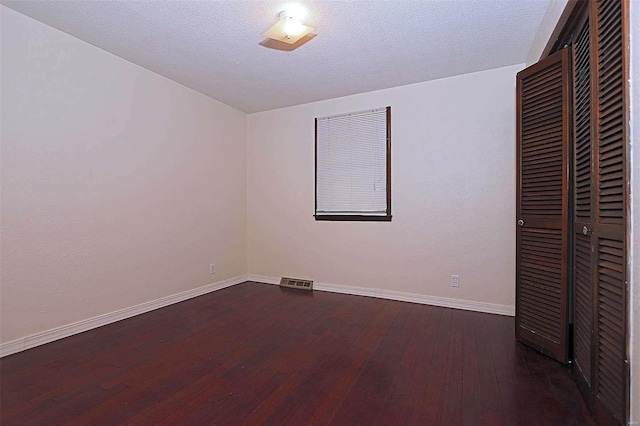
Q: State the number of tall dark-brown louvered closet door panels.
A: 3